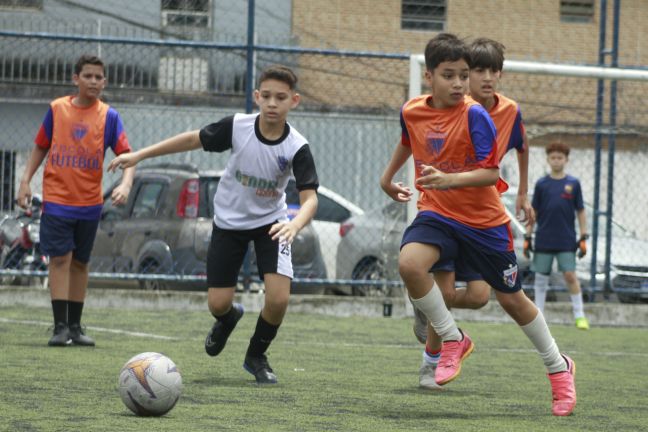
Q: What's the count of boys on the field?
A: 5